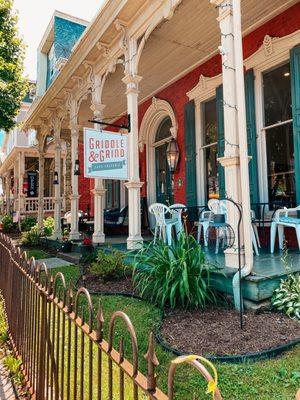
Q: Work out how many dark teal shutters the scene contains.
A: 4